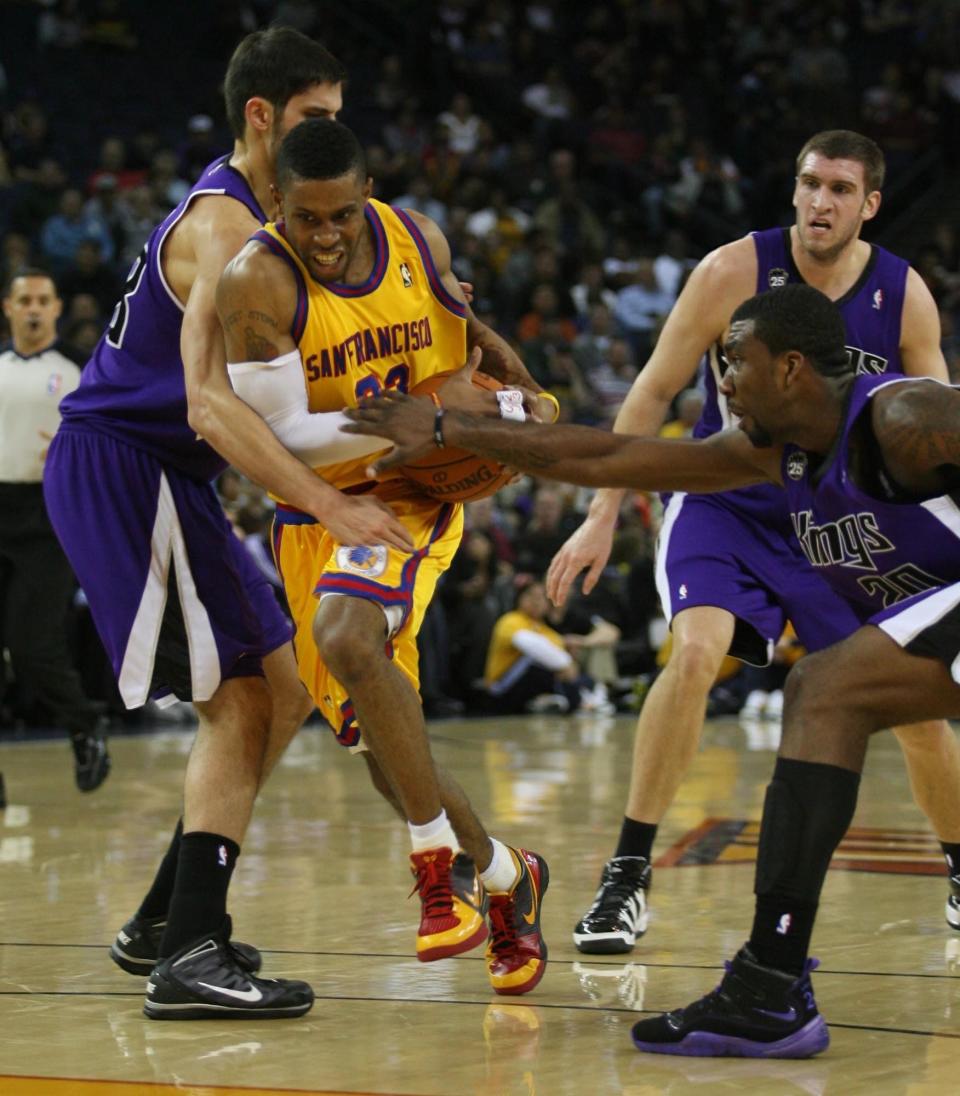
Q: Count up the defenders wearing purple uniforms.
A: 3